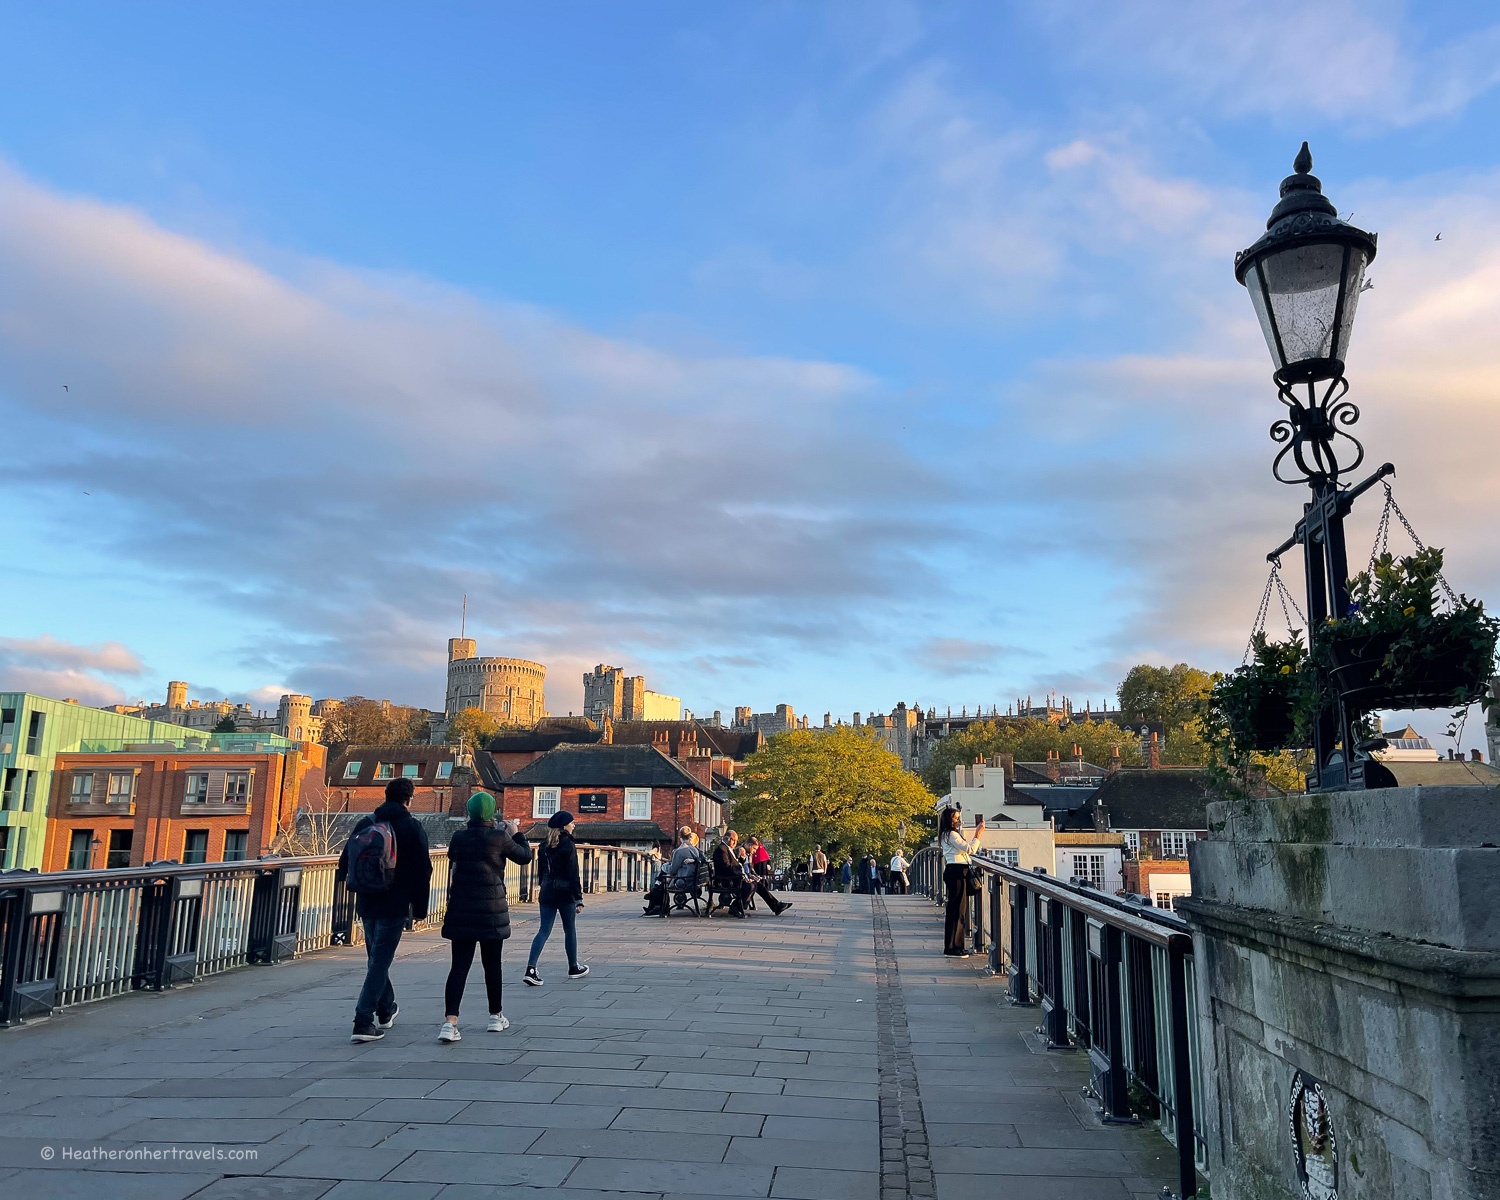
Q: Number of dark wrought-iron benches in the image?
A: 2